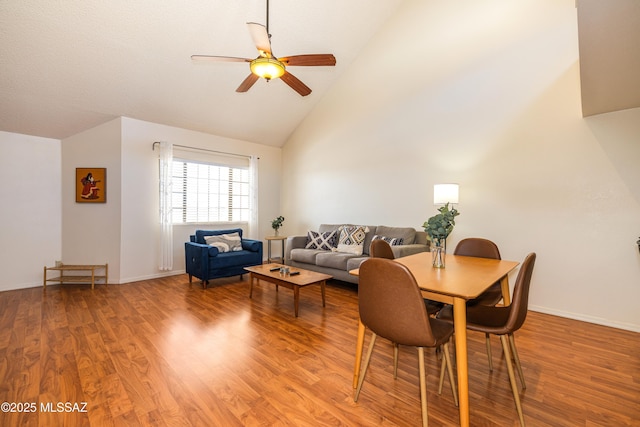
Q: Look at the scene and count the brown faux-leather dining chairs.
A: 4